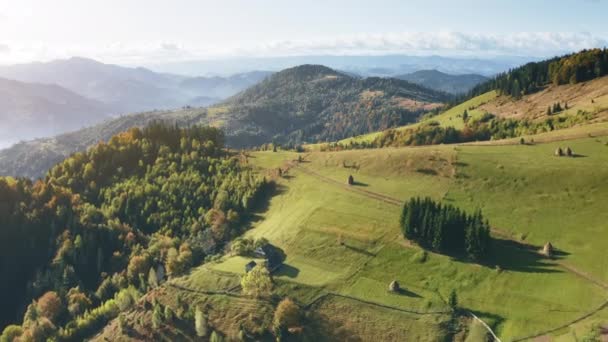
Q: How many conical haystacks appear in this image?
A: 5